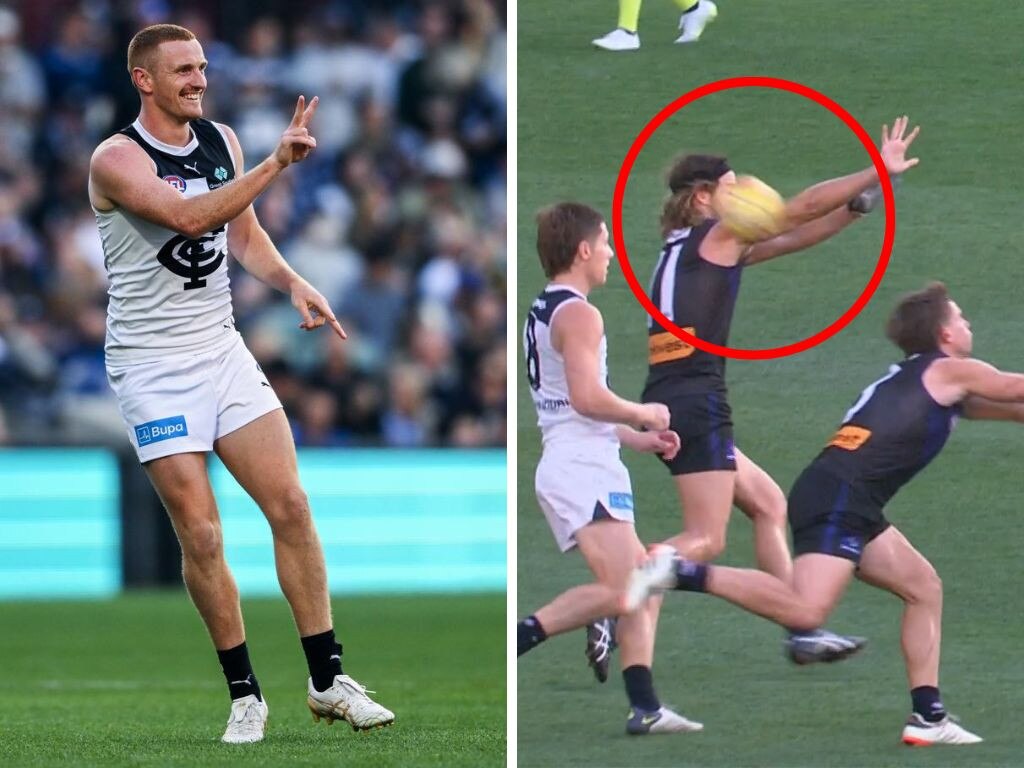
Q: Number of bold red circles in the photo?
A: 1